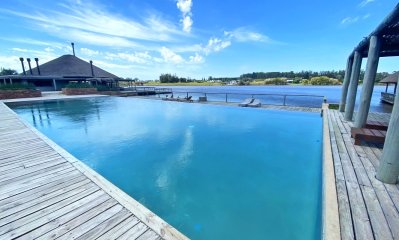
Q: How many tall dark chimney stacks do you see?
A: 5